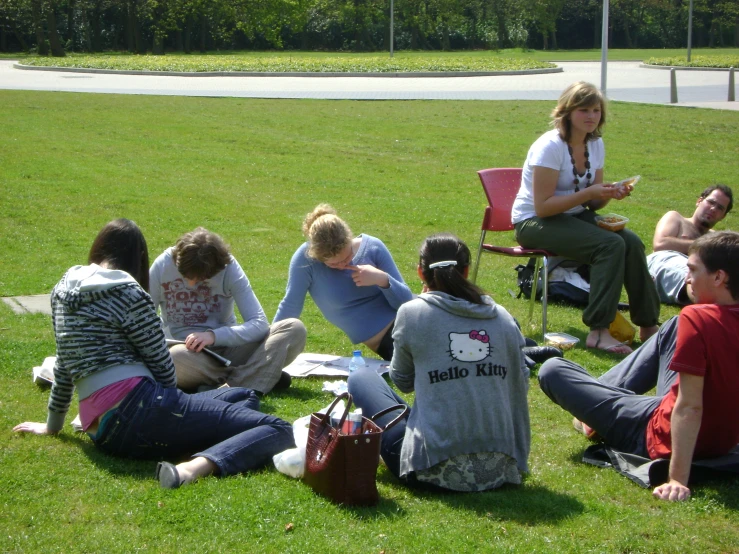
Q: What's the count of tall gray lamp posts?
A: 3